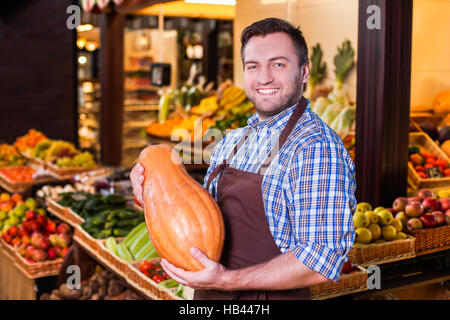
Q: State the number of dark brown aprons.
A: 1